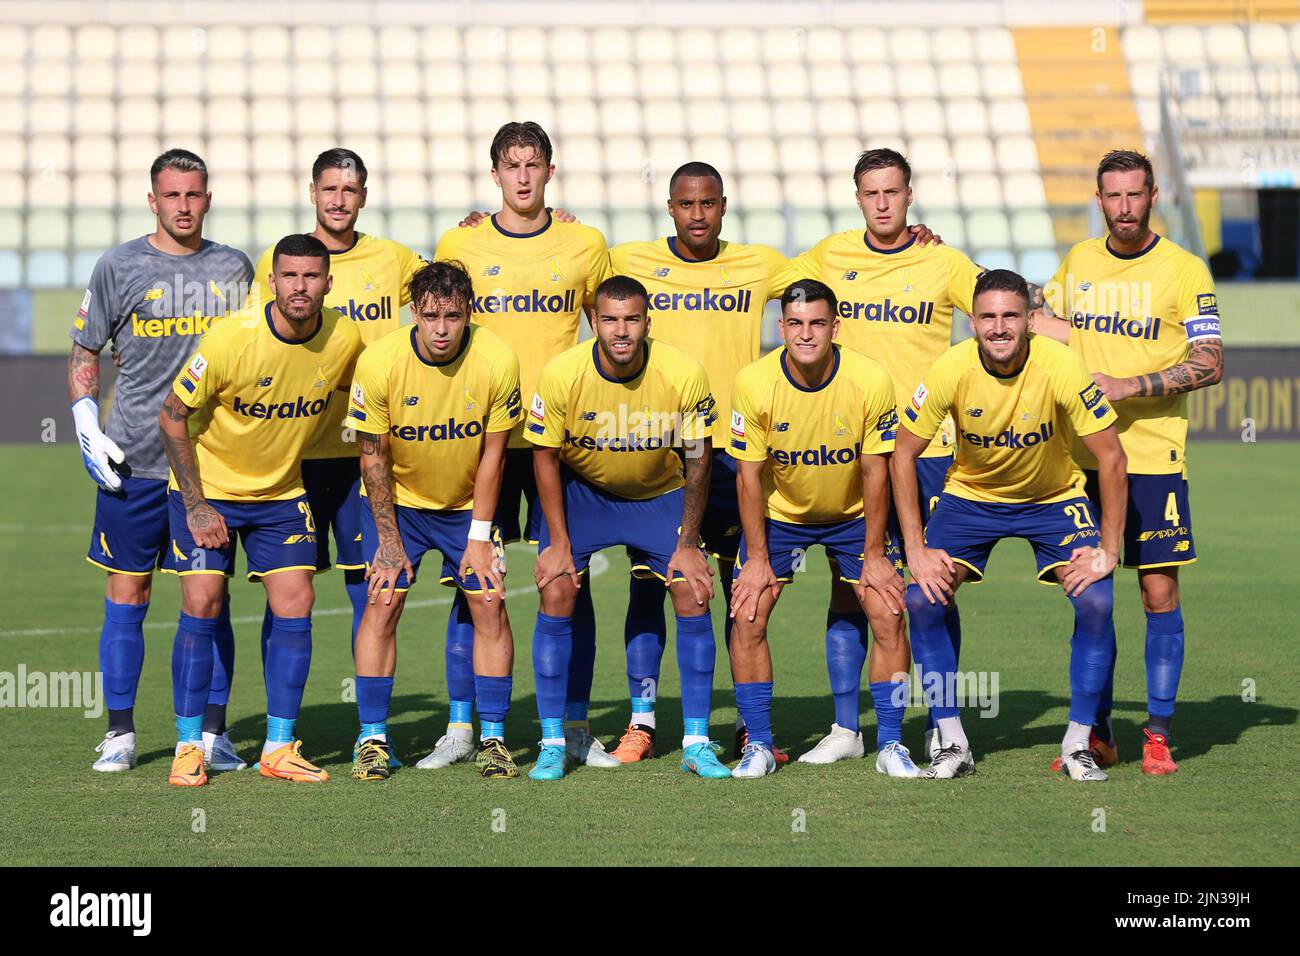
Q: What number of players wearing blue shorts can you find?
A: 11